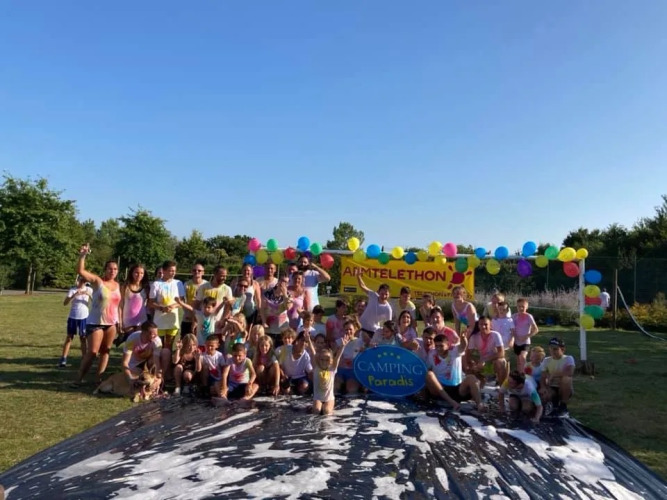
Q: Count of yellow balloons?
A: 15